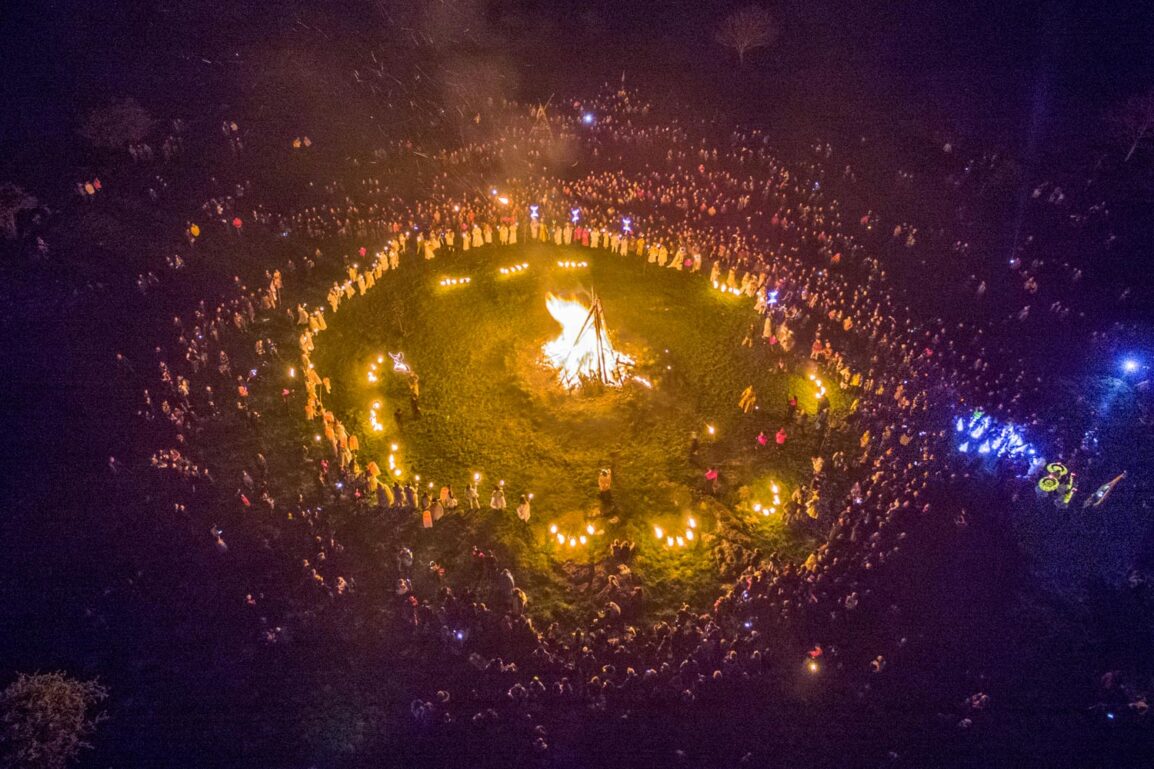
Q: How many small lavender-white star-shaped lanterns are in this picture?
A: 5